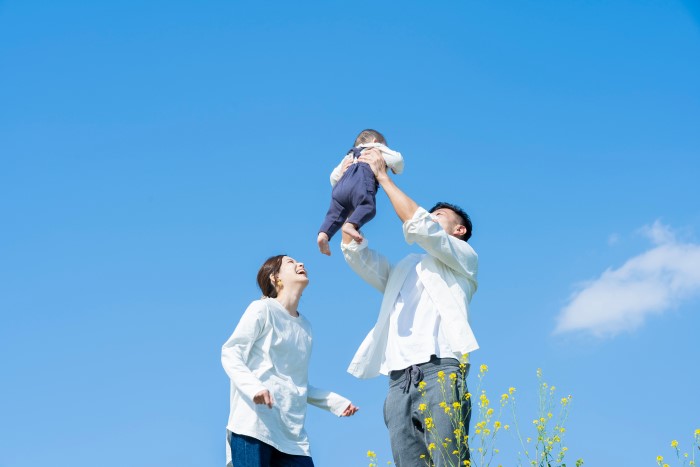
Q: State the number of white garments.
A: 4